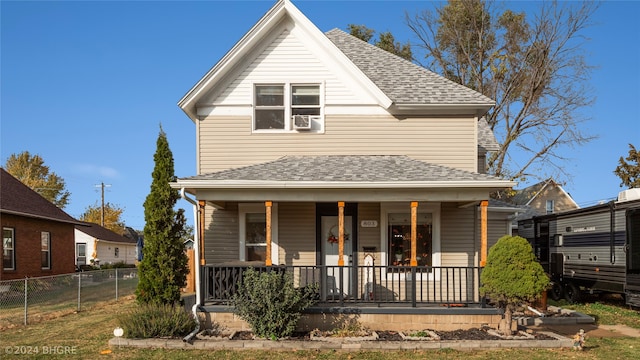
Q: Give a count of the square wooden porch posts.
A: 5